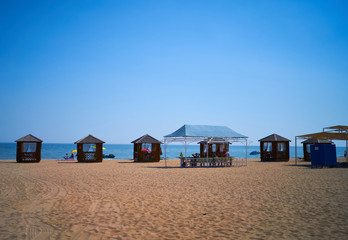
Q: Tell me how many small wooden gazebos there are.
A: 6